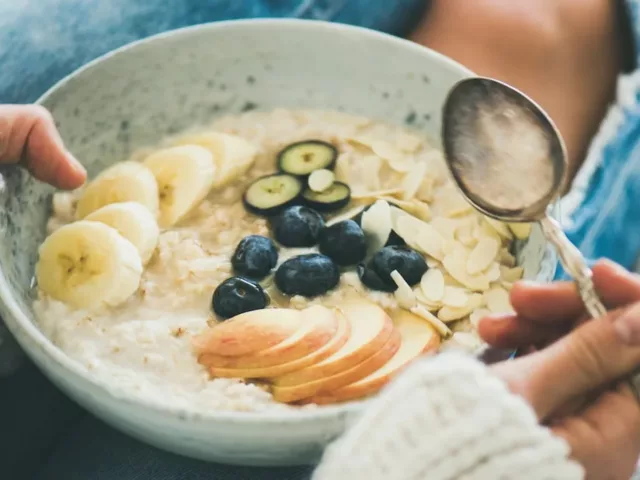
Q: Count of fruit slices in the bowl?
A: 14